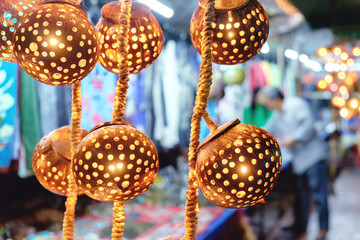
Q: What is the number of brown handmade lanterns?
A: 7